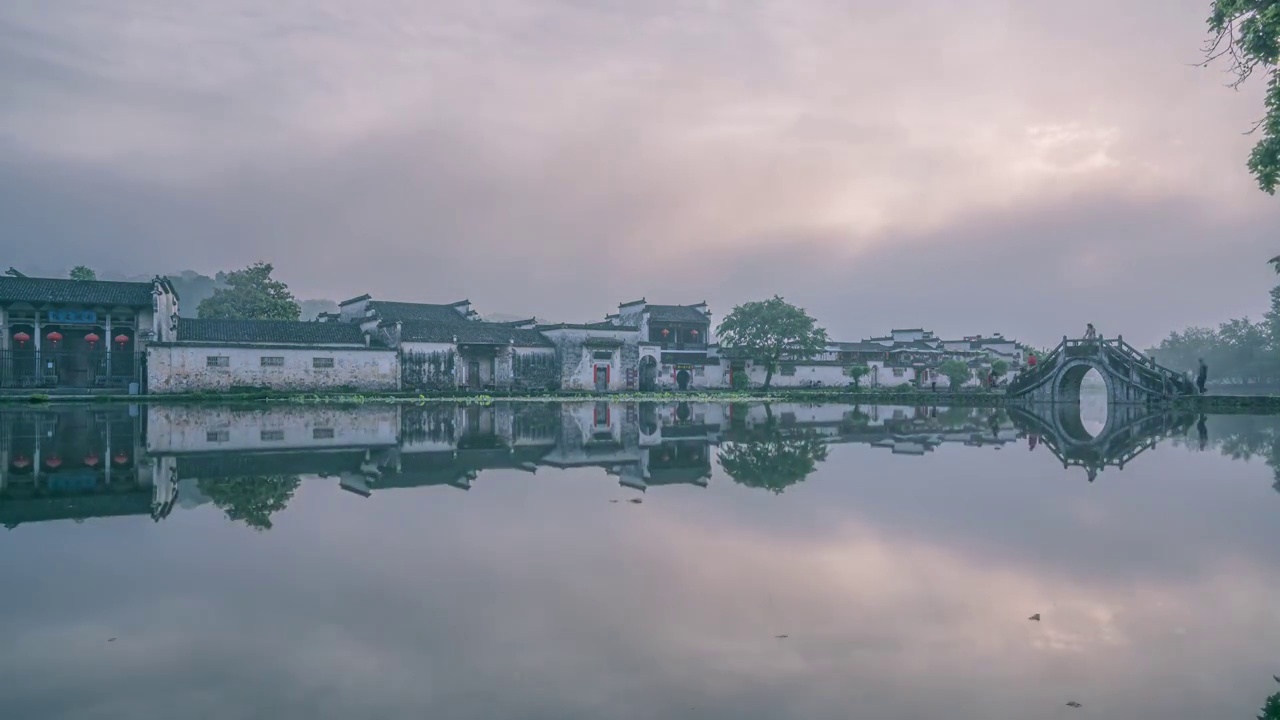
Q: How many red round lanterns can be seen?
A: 6